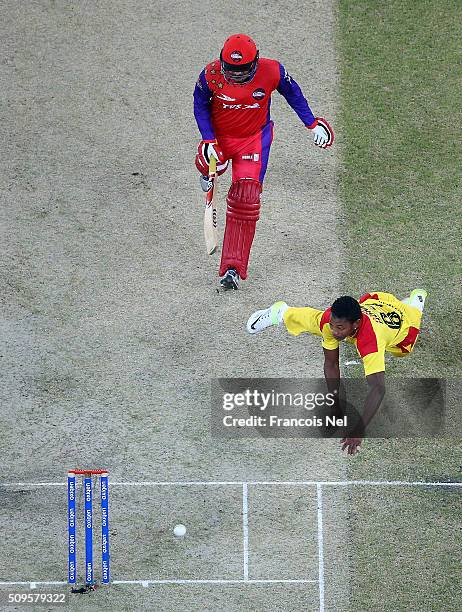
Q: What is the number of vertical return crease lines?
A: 2